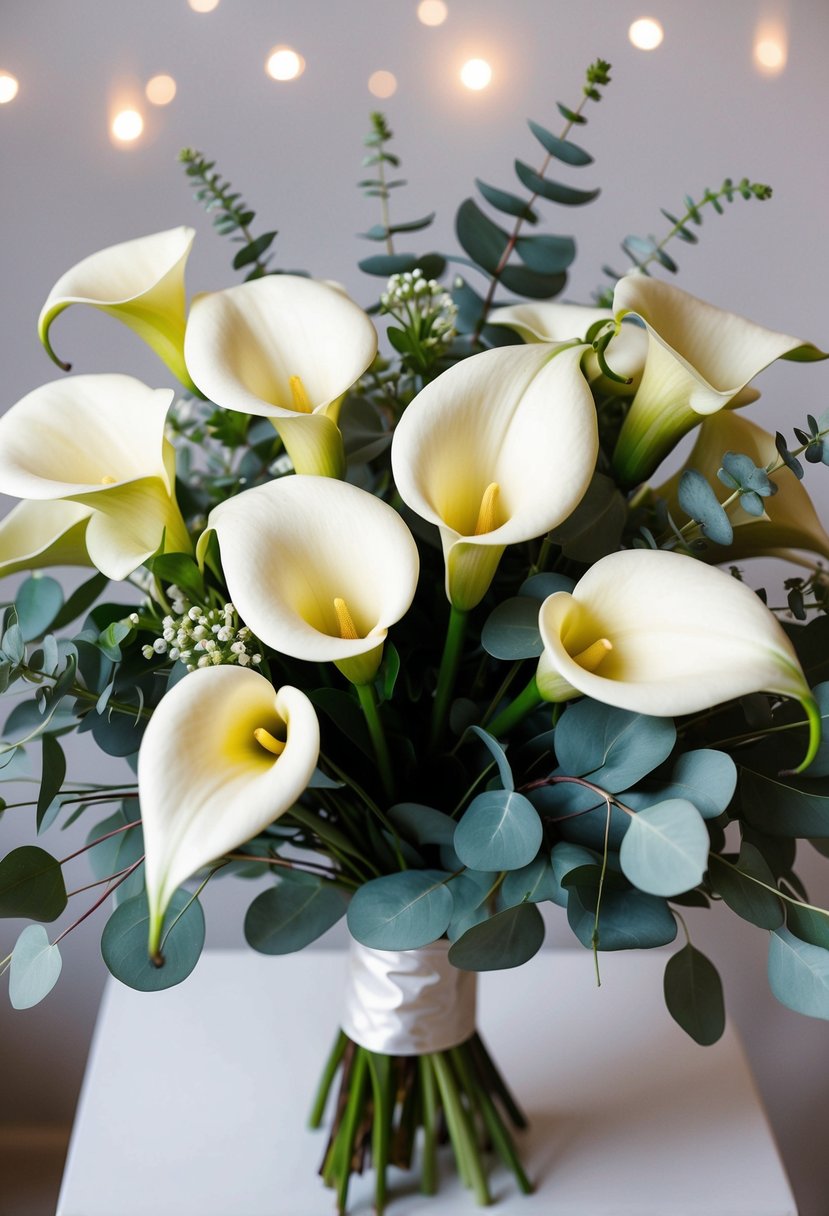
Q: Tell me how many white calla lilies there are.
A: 11